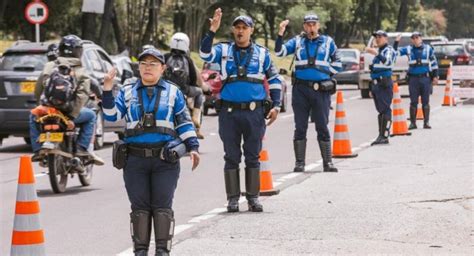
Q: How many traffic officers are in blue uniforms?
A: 5